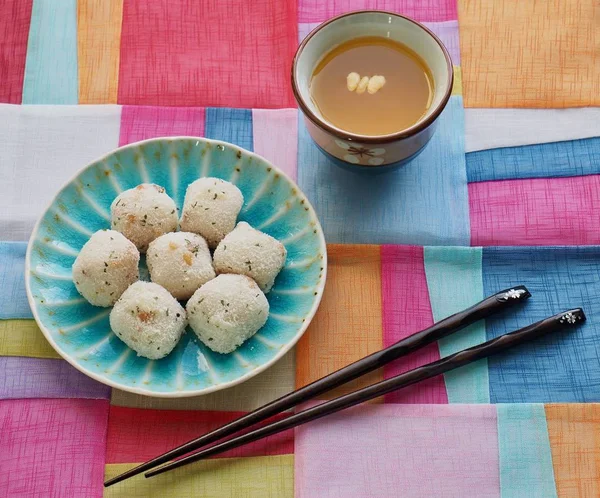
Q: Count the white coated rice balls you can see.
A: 7